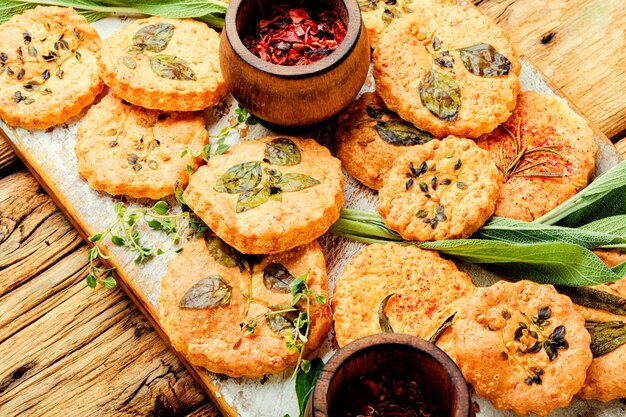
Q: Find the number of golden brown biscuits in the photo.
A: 13